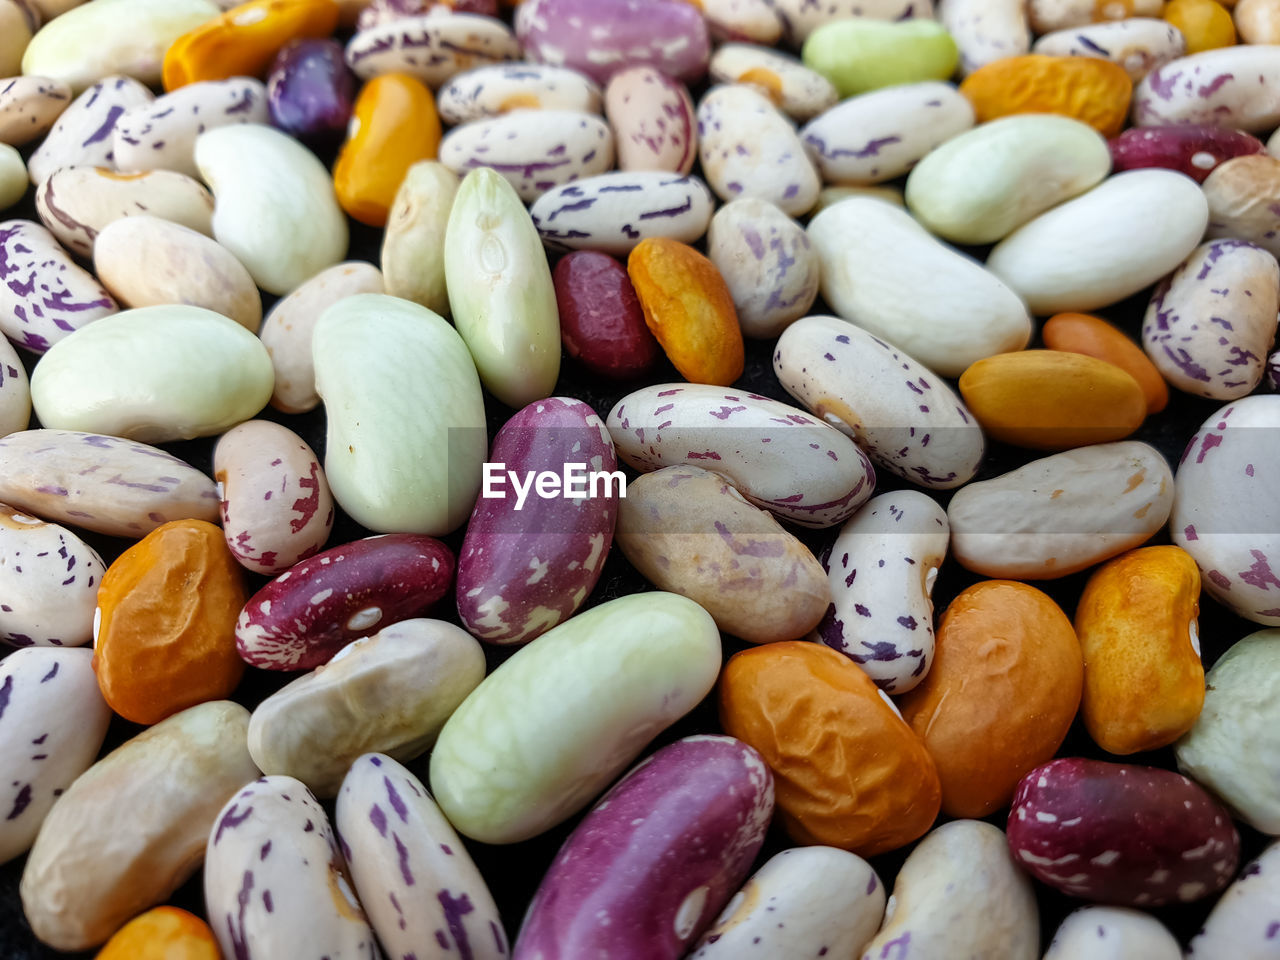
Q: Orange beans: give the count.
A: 12